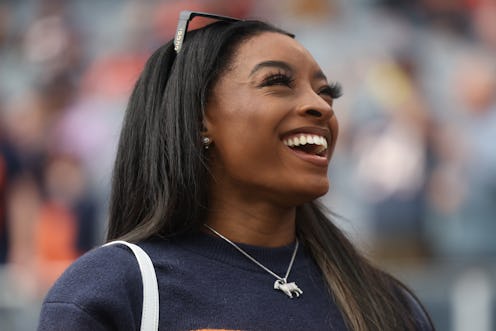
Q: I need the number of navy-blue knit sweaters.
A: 1